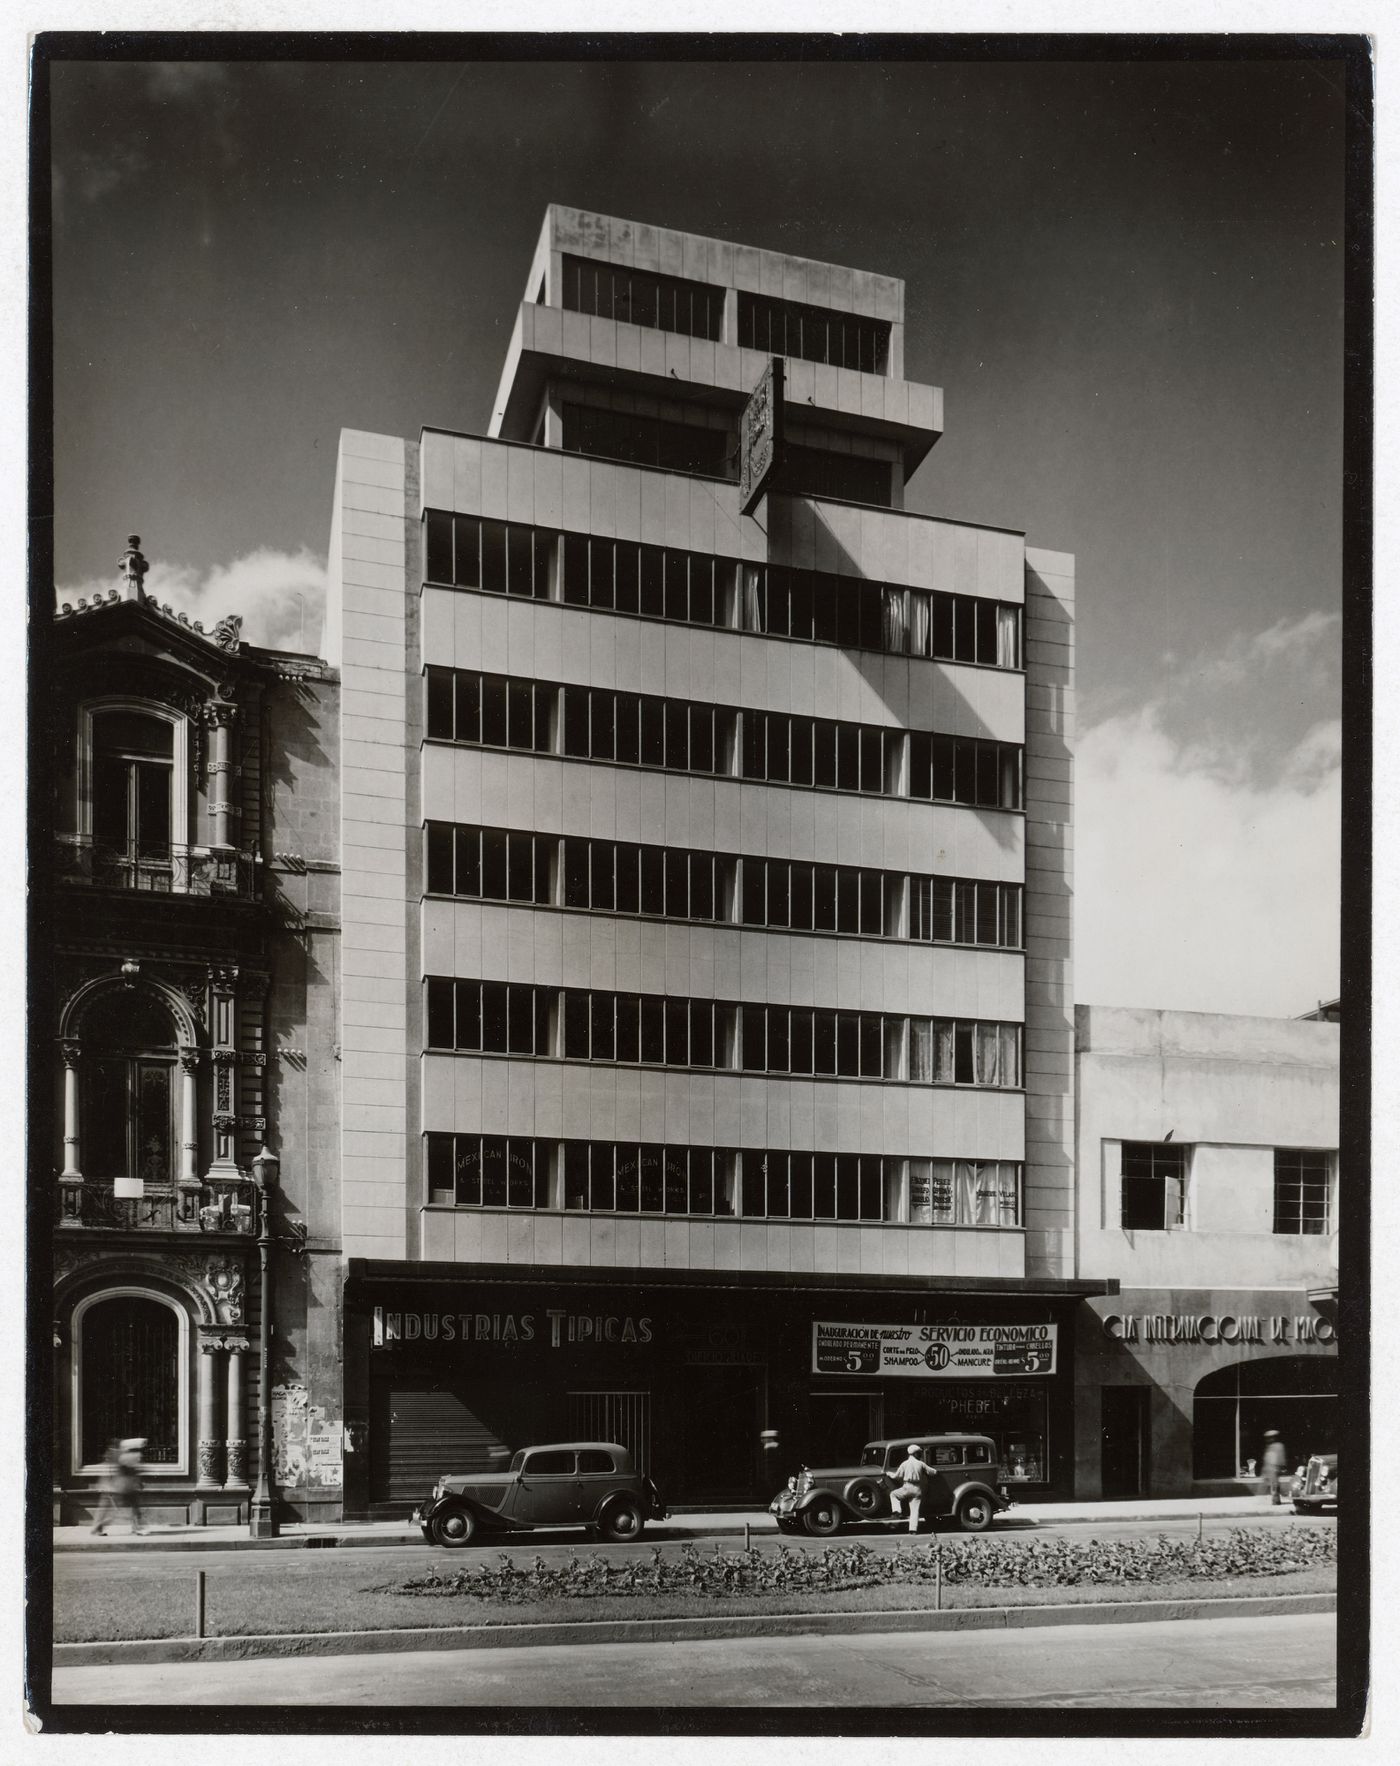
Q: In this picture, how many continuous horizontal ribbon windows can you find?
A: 5